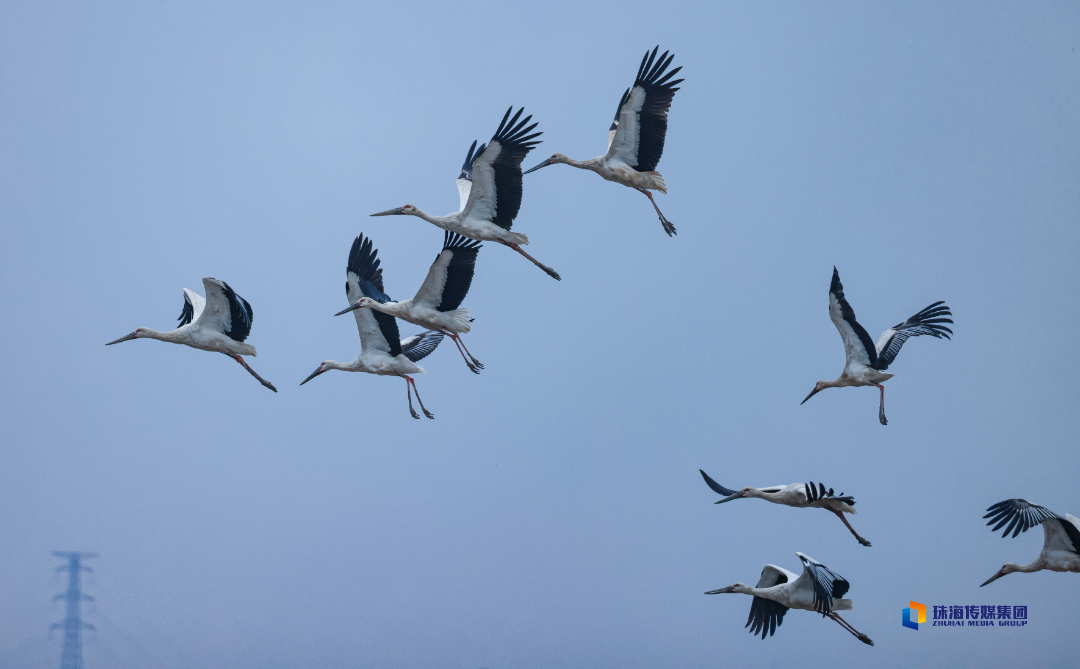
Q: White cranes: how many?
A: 9